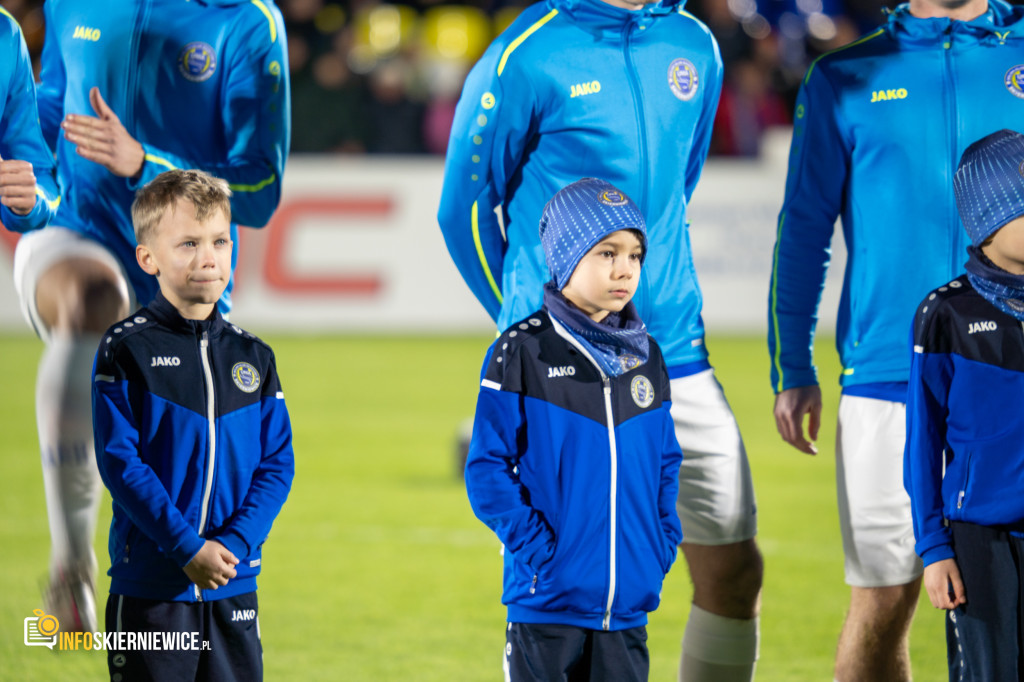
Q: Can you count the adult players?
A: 4